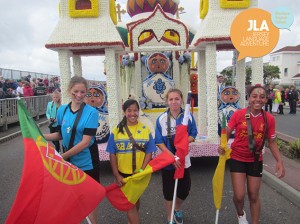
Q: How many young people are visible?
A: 4